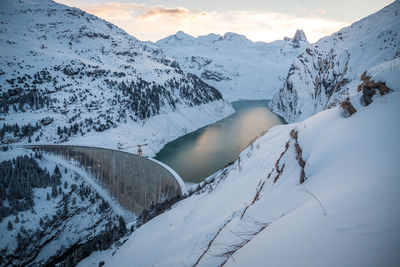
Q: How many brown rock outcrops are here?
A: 2